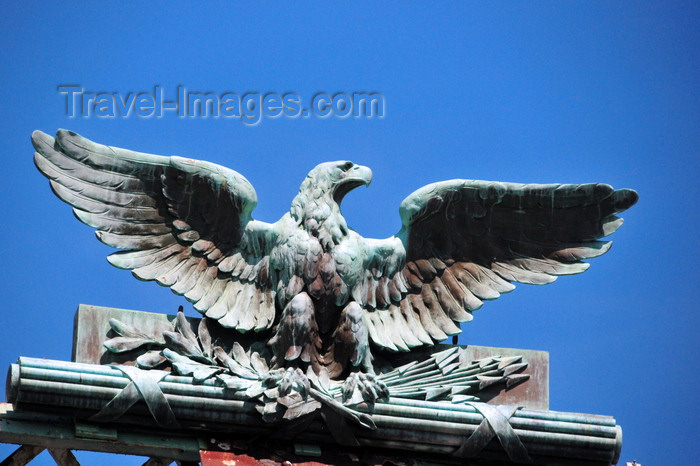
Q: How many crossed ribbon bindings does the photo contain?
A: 2